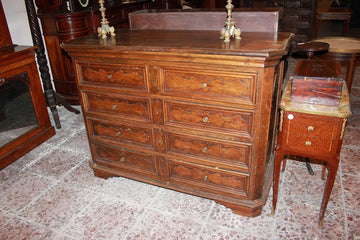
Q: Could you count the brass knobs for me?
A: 10